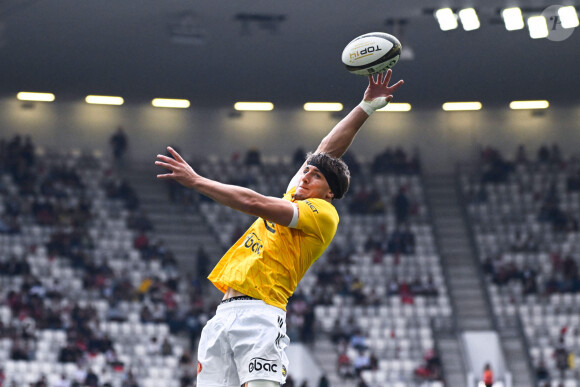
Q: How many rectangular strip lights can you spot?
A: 8